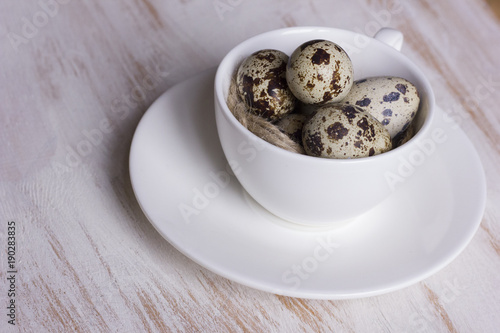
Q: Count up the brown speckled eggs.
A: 5